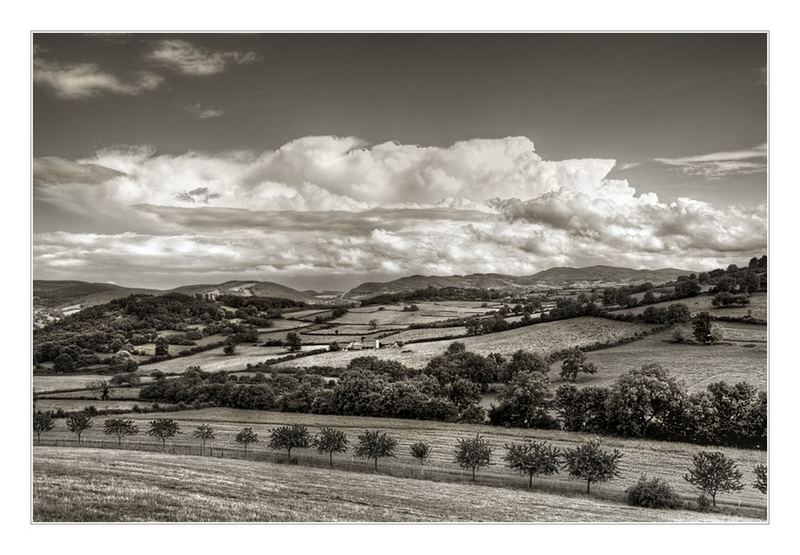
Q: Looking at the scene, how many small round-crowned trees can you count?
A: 15